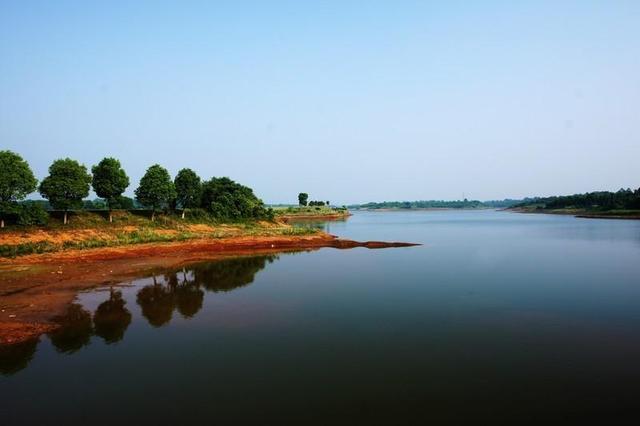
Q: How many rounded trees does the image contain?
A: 5